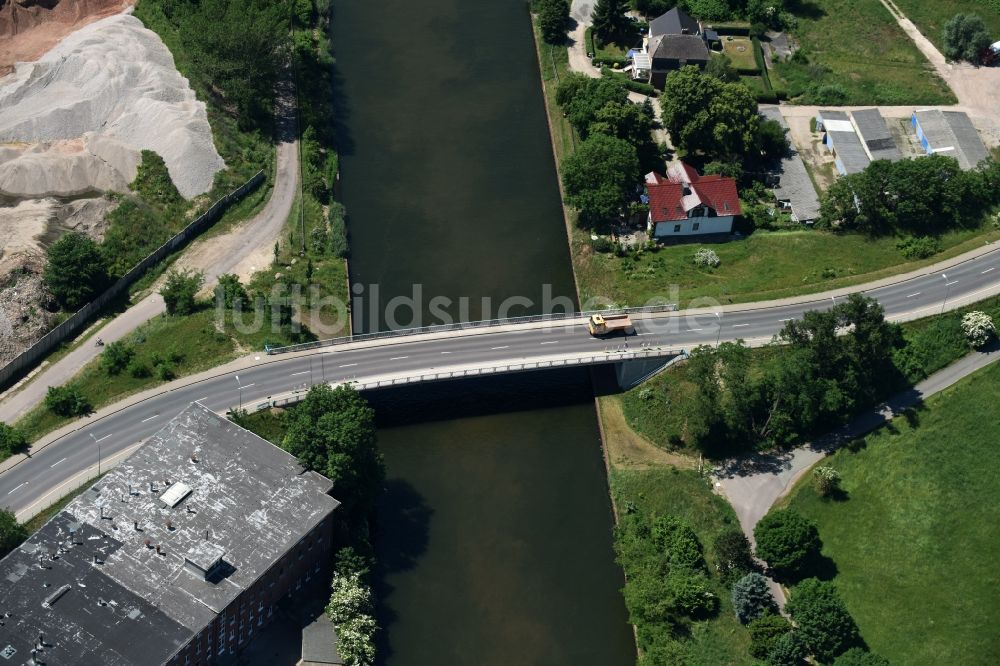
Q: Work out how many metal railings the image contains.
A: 2